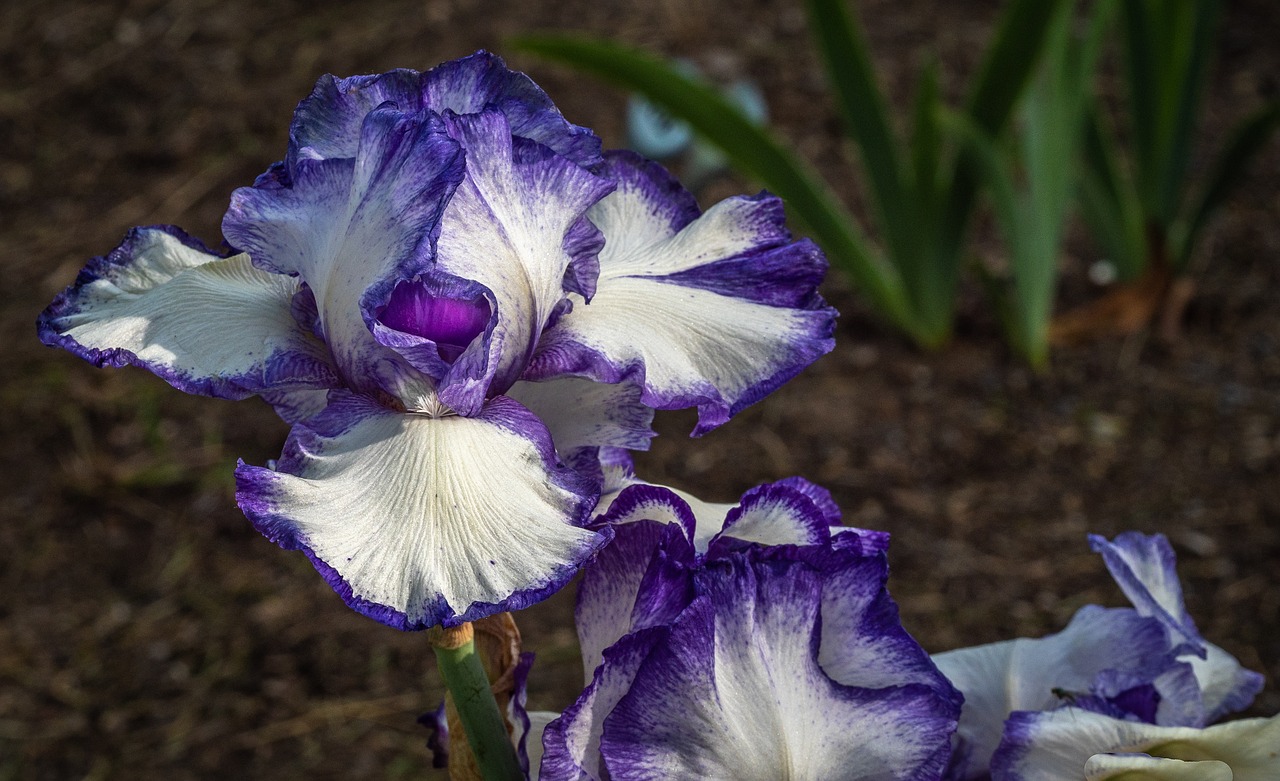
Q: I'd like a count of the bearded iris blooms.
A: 3